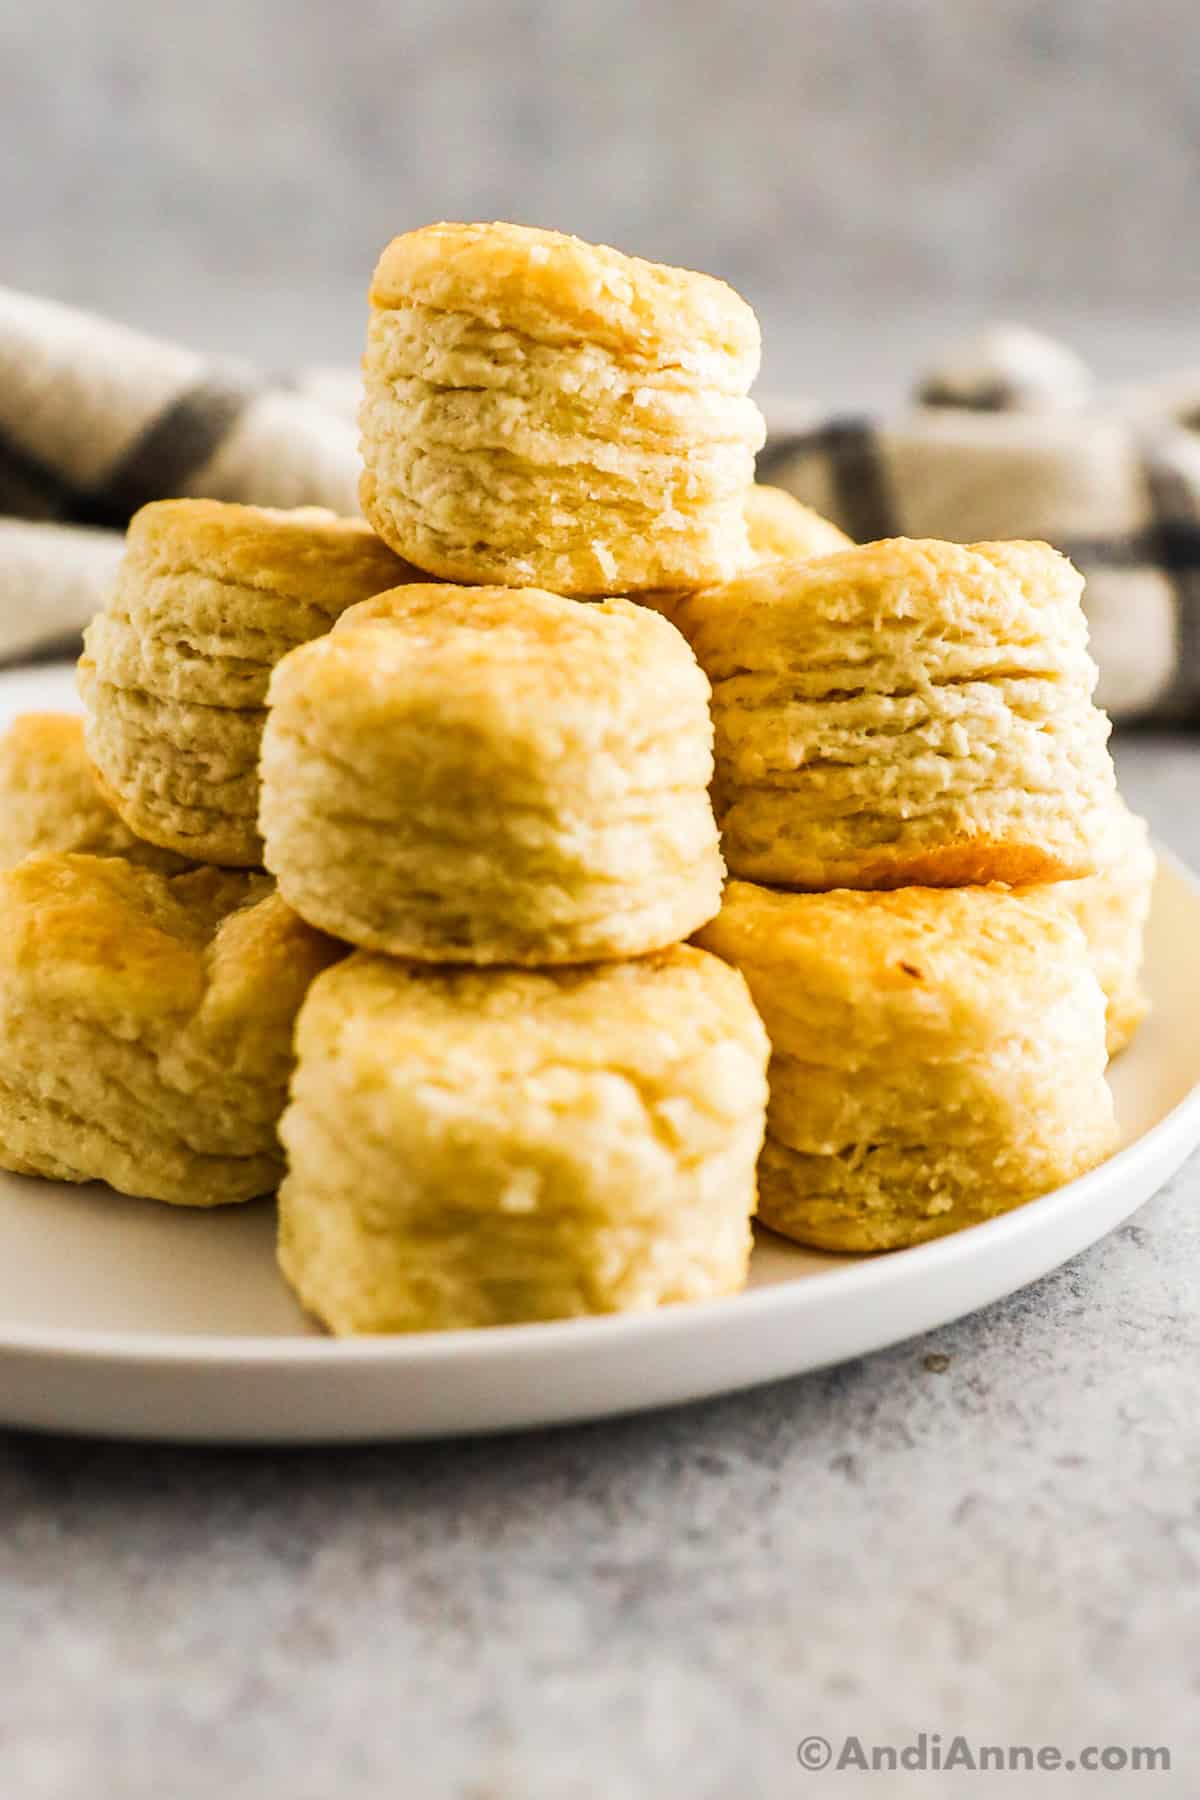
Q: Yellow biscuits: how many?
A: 10